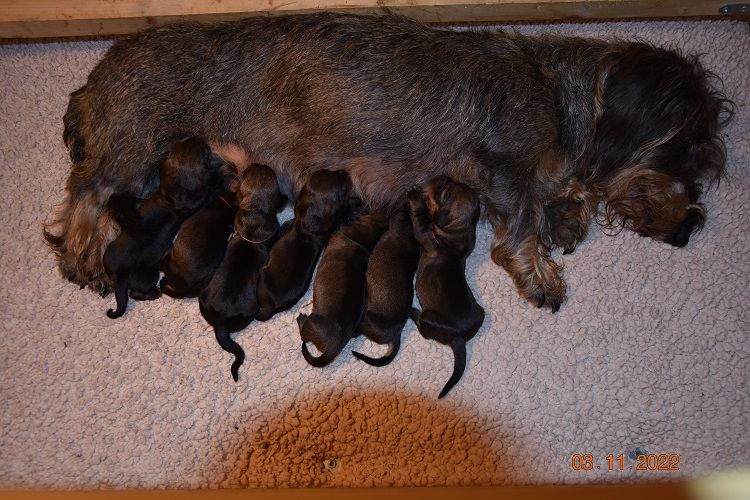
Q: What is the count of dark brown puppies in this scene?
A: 7